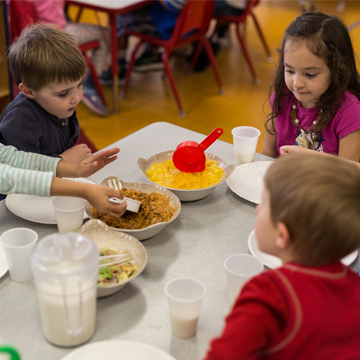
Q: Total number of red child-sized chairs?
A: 3